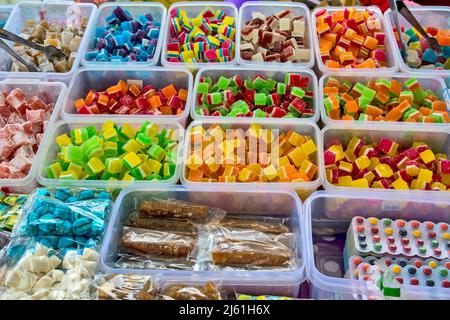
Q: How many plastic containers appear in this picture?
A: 15